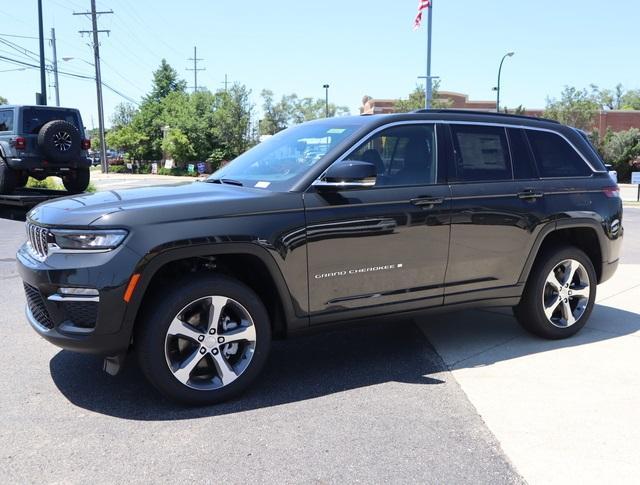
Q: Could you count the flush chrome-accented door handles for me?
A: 2